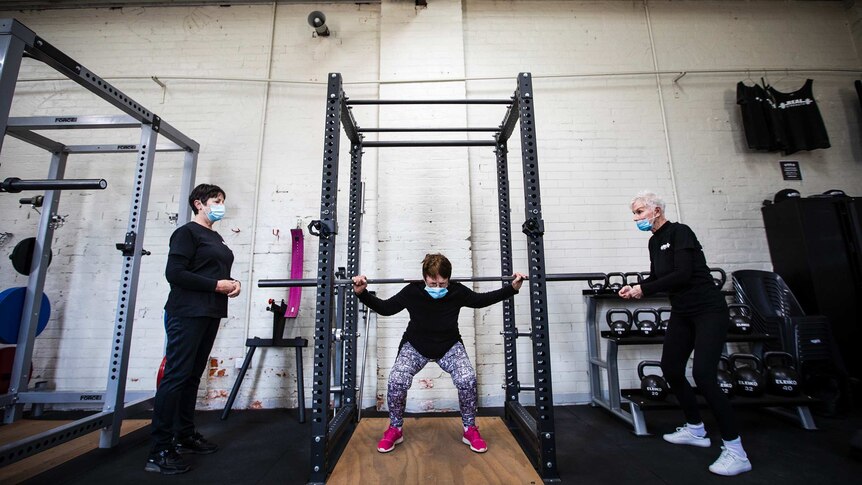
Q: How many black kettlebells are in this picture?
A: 13